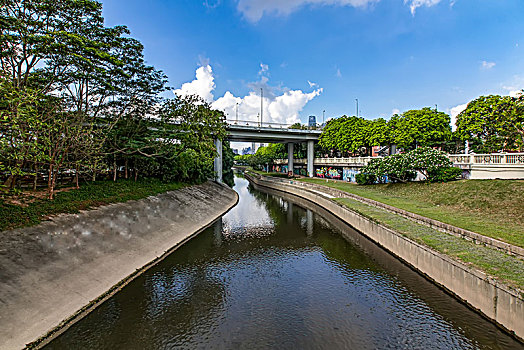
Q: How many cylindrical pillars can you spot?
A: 3